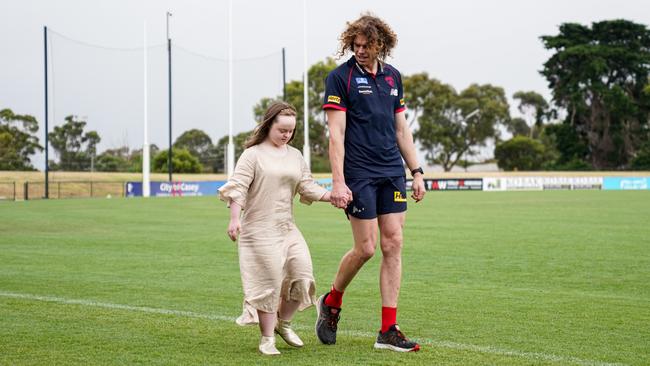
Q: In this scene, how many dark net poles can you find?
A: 3